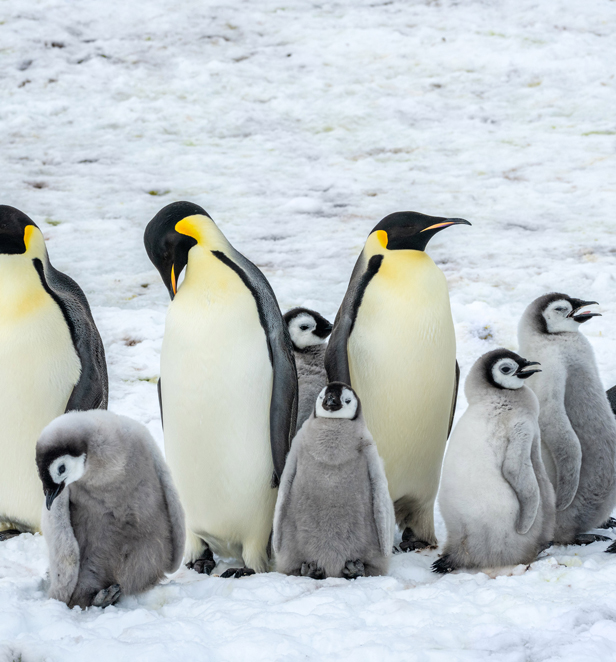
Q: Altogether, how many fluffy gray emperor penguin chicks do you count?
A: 5